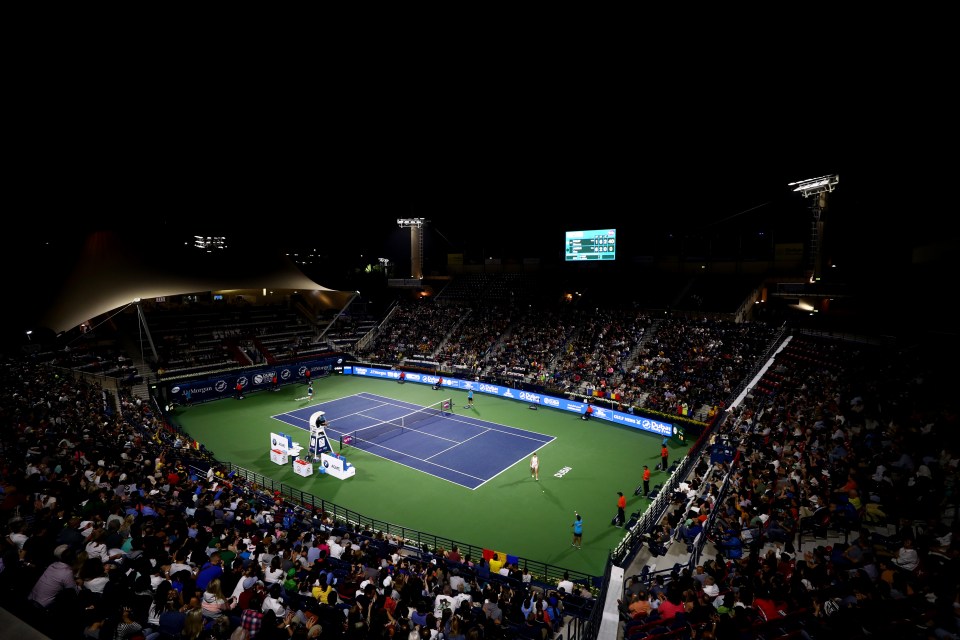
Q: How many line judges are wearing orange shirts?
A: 9